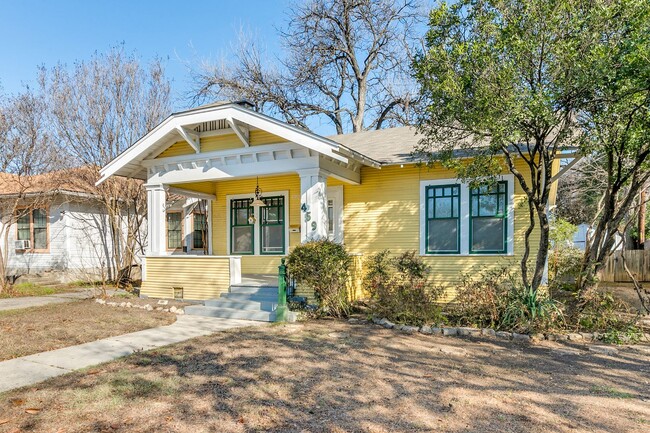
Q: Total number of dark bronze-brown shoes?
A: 0